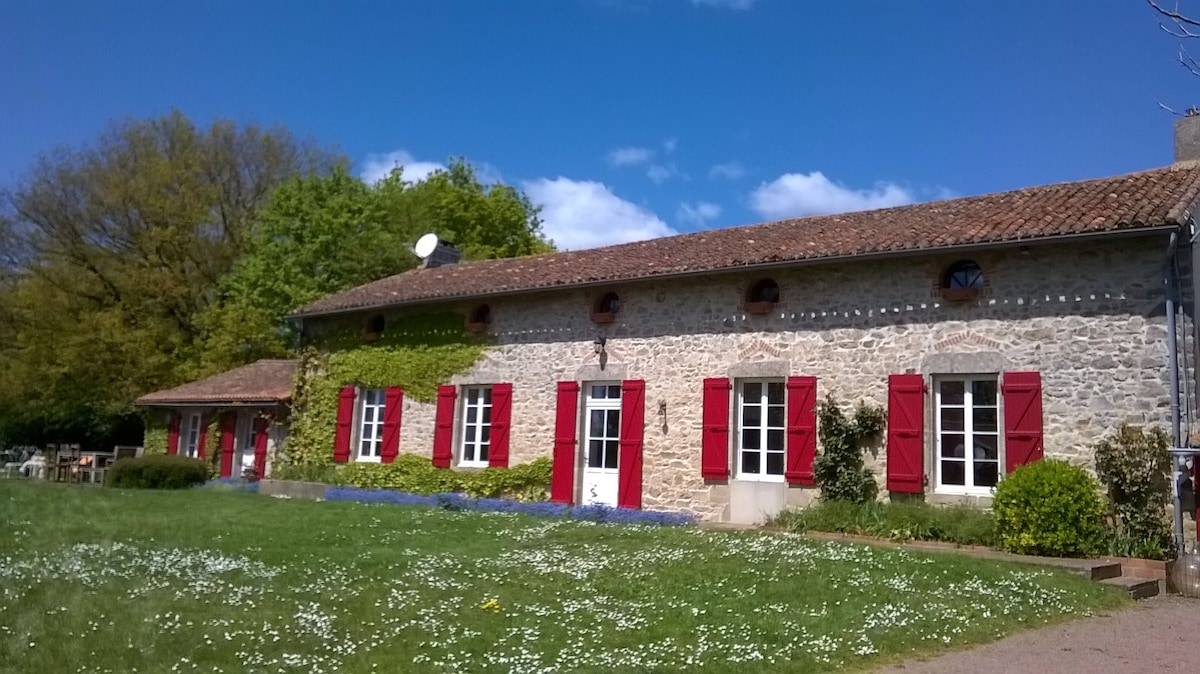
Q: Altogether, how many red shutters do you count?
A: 14